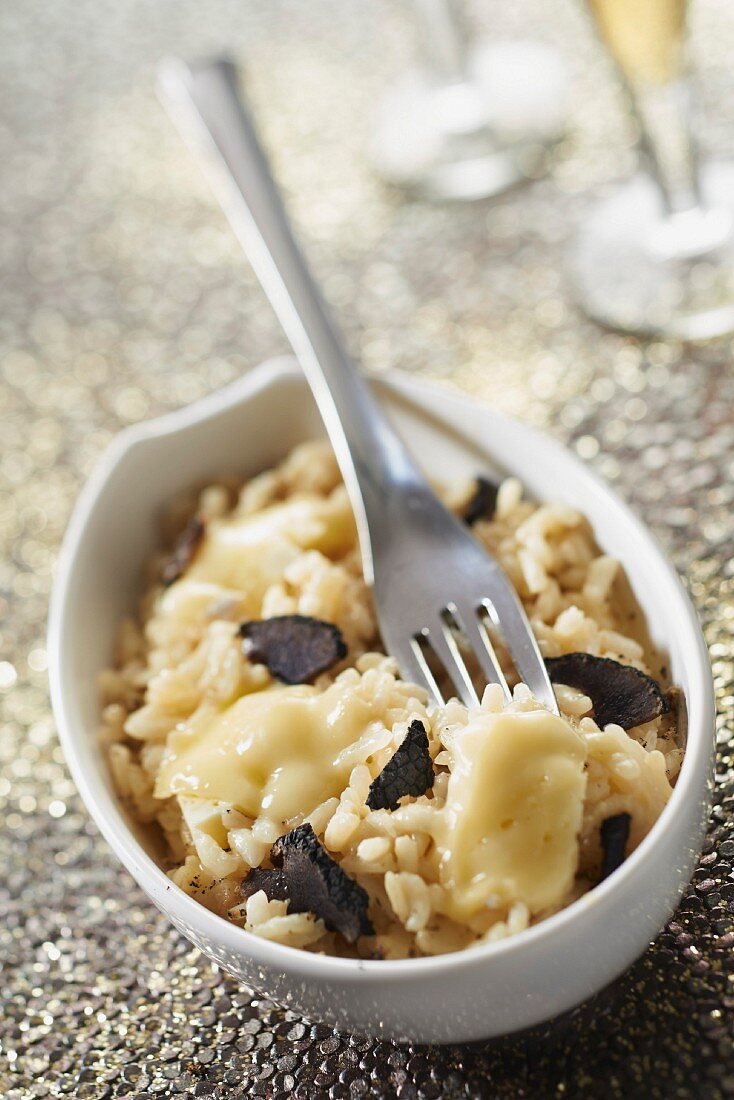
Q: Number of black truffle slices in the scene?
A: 7